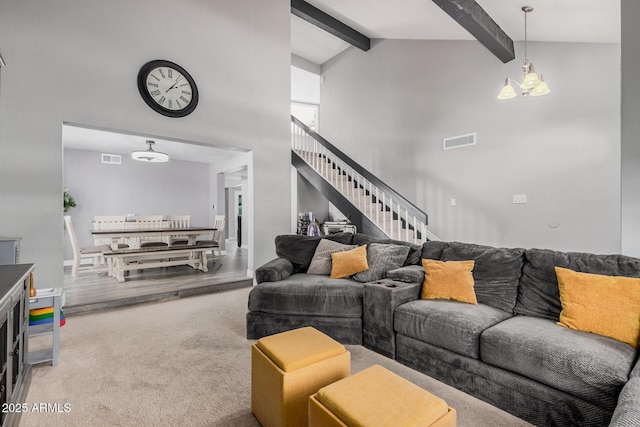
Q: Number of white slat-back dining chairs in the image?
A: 5